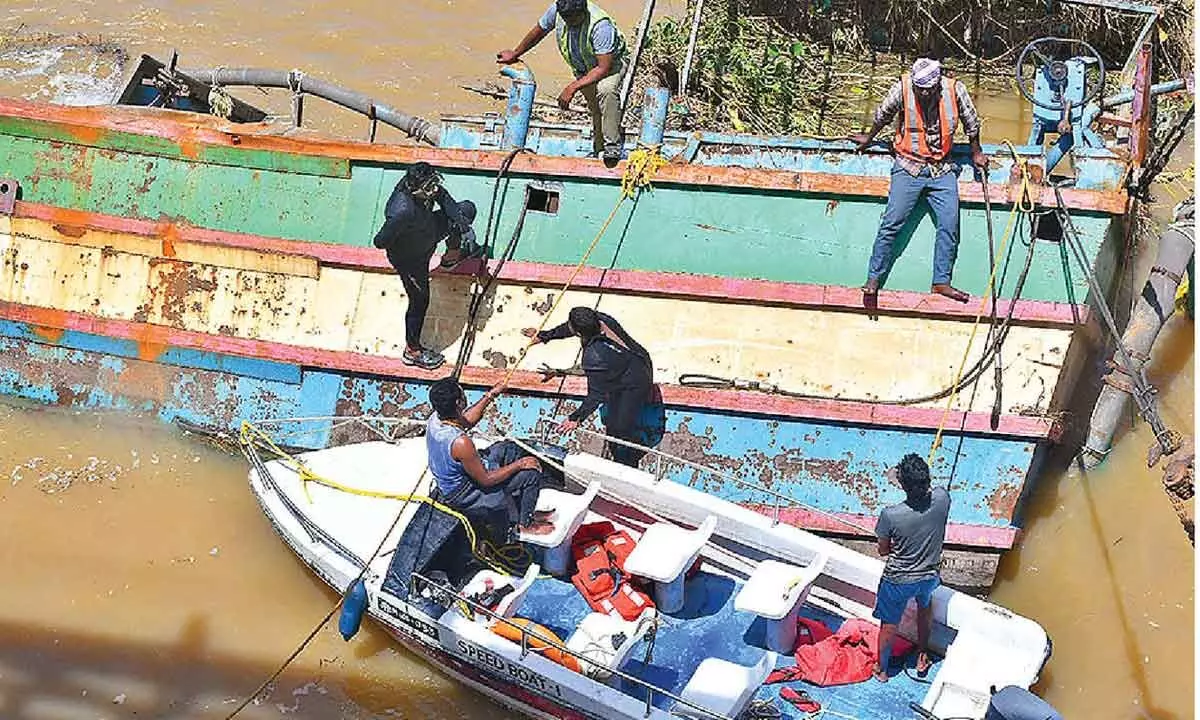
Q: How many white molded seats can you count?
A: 6